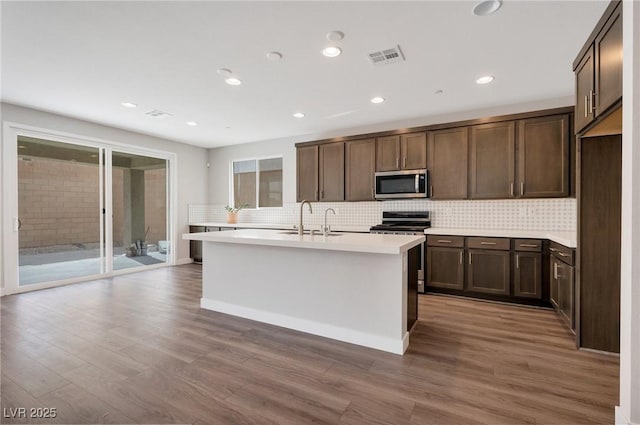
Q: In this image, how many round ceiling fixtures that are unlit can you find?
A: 4